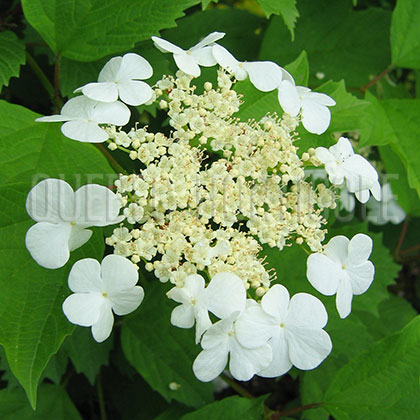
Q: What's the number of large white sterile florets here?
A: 12